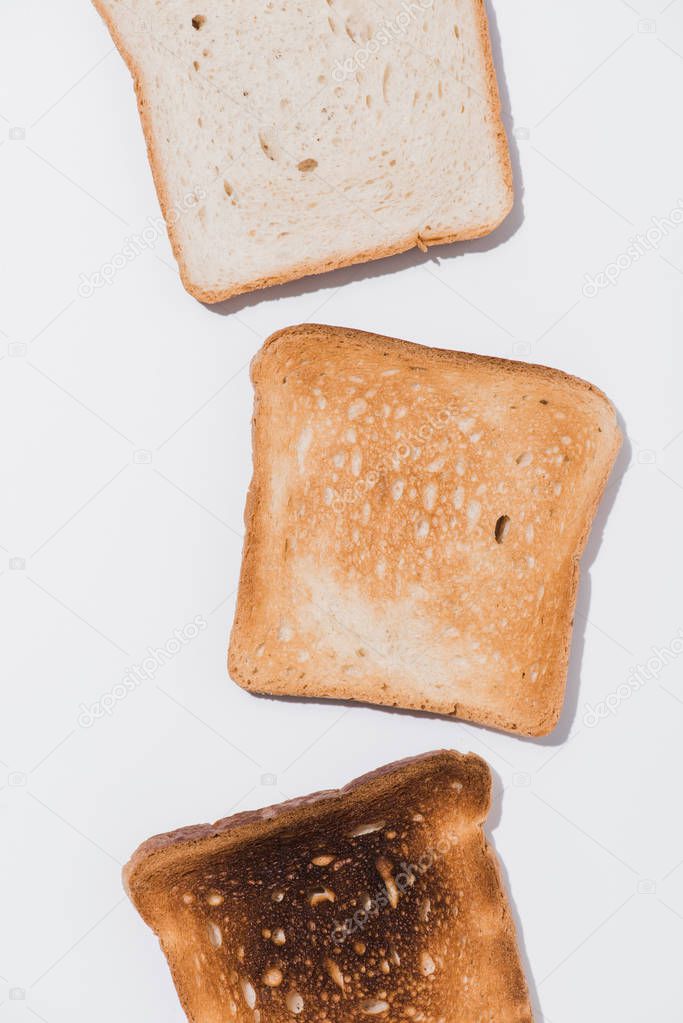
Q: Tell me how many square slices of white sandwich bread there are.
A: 3